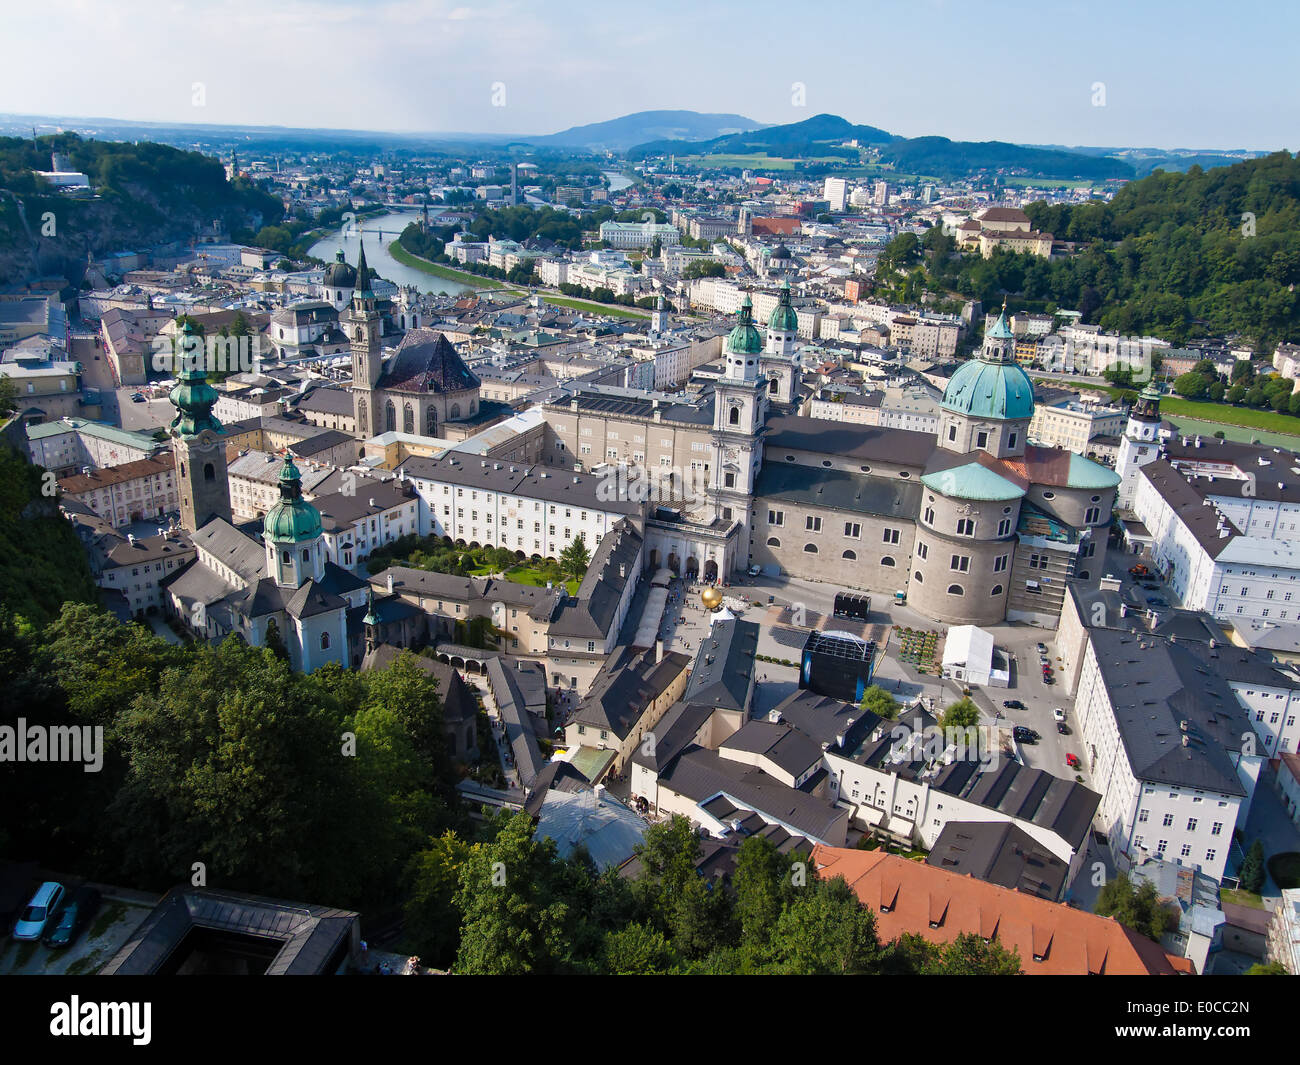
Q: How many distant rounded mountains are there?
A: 2